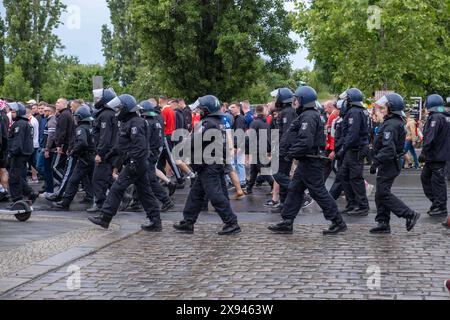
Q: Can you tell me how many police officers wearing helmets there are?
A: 11